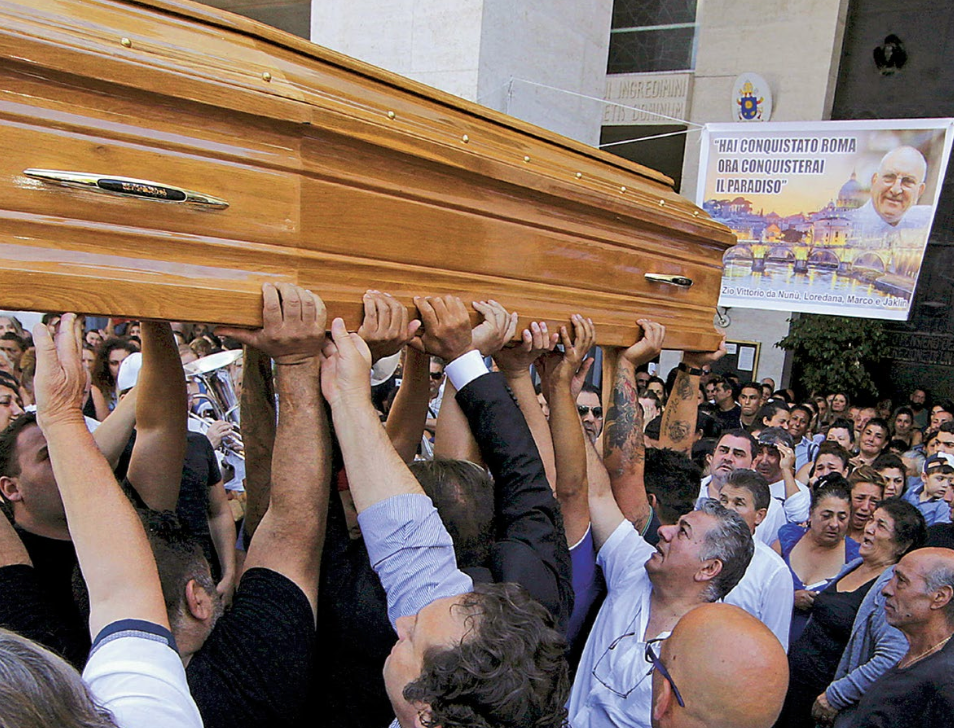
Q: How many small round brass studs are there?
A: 9